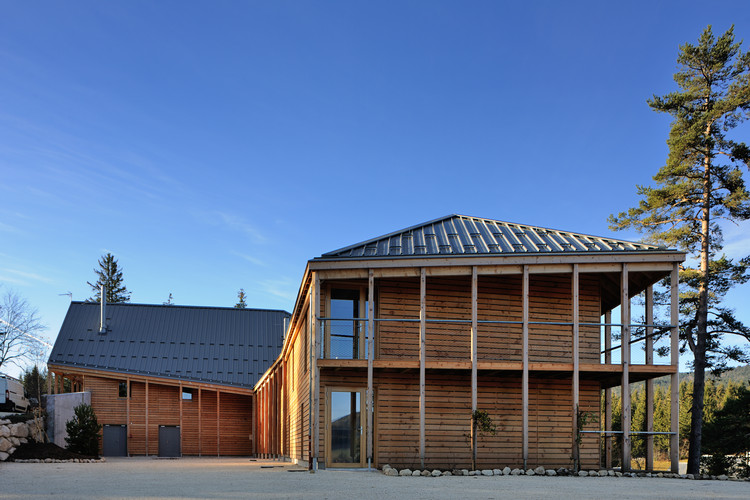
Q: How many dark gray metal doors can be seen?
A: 2